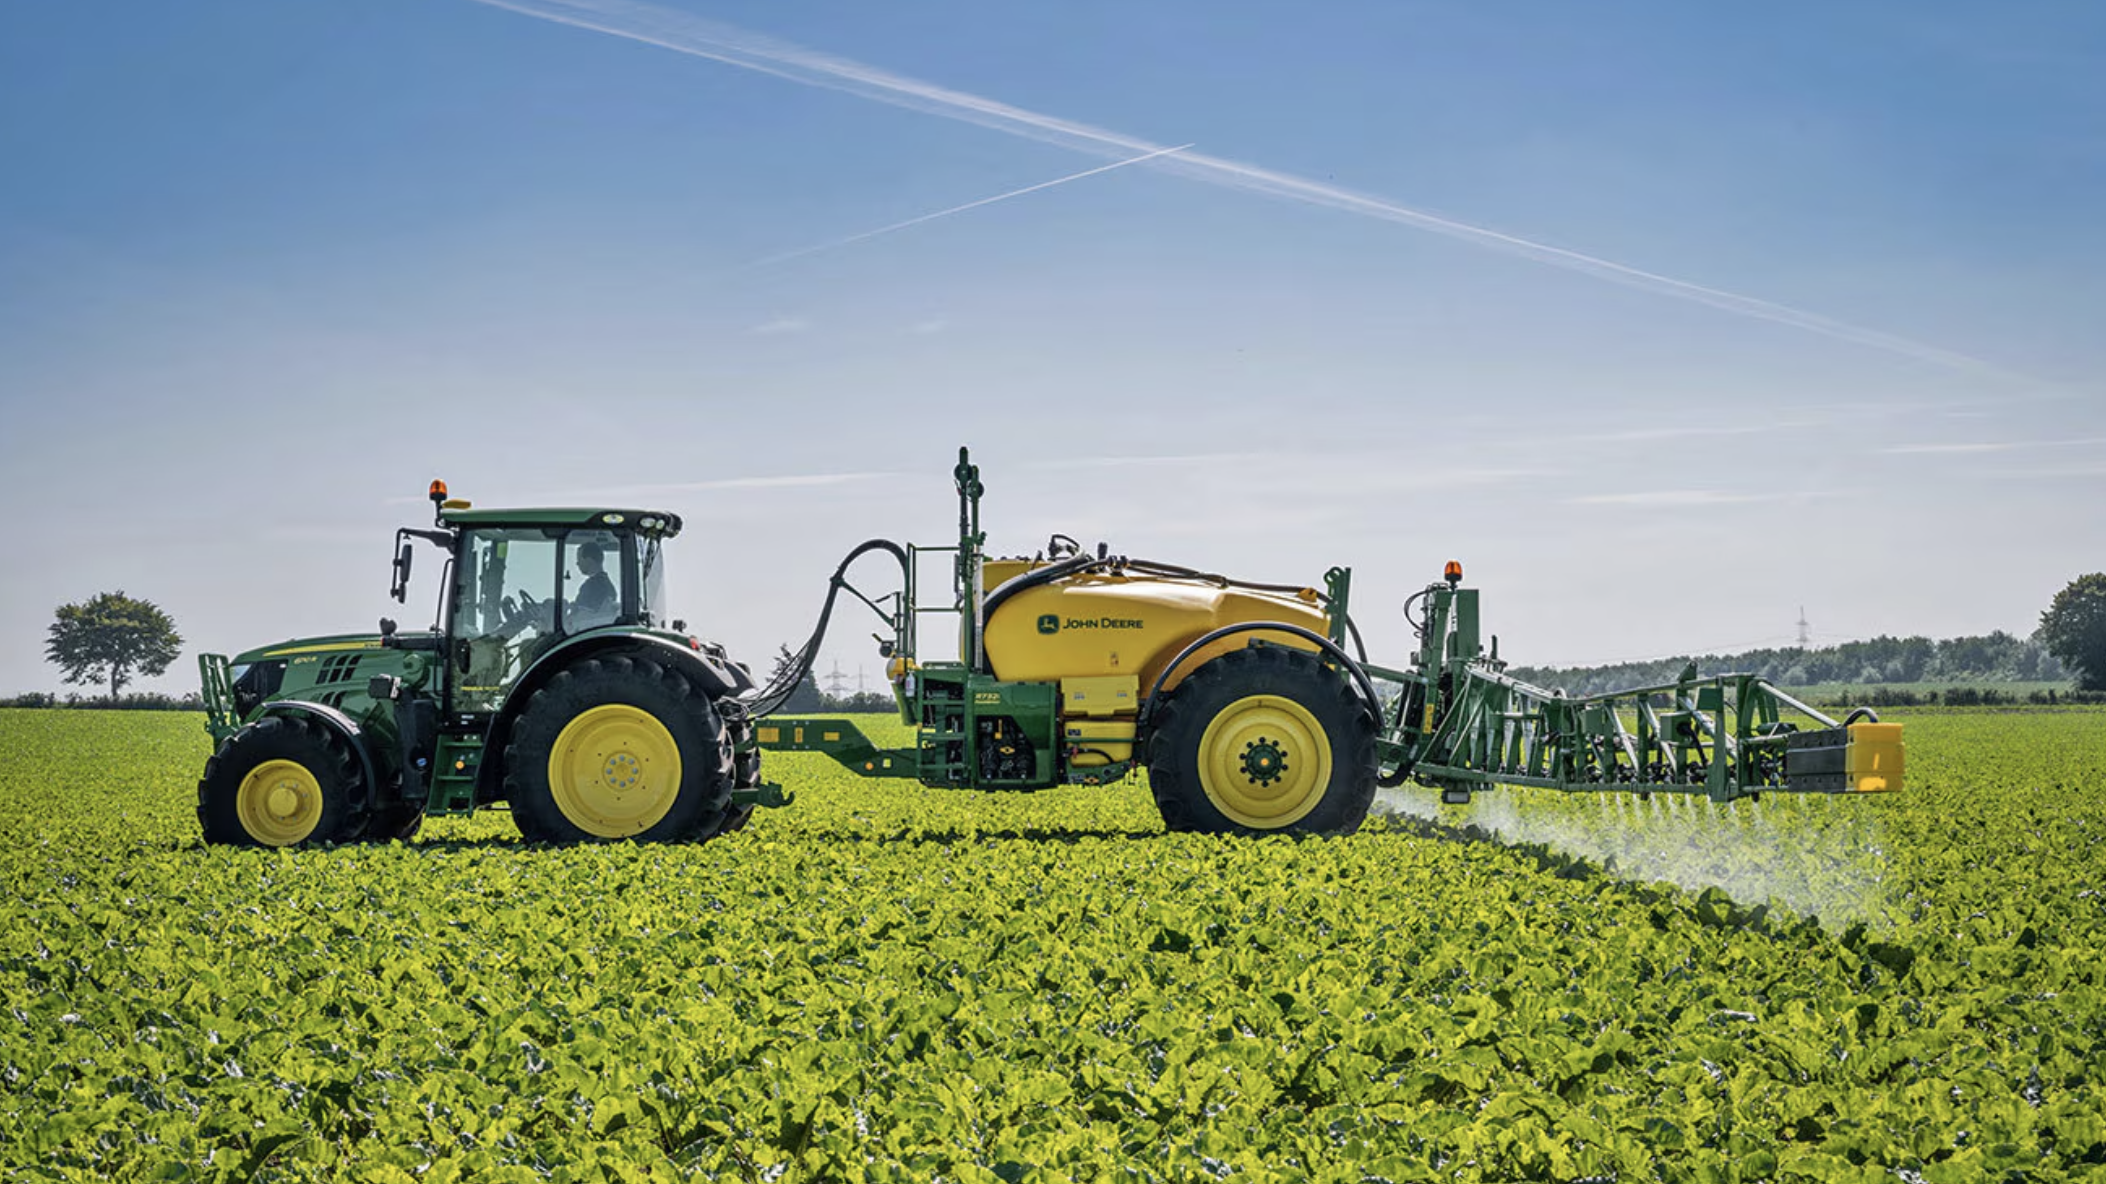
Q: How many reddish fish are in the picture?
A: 0